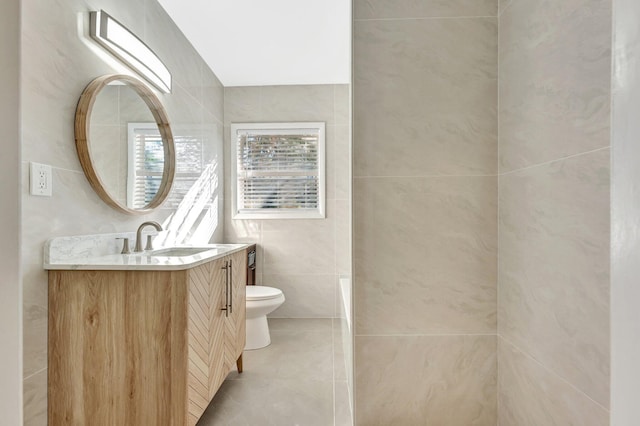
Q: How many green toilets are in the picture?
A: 0